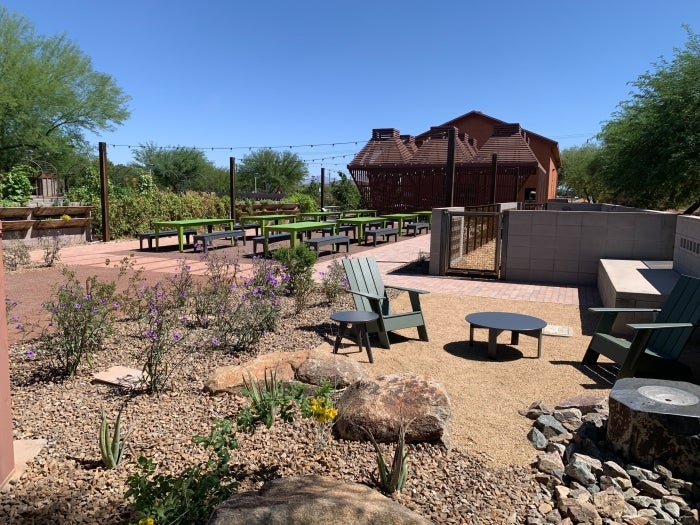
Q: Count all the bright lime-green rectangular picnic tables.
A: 8